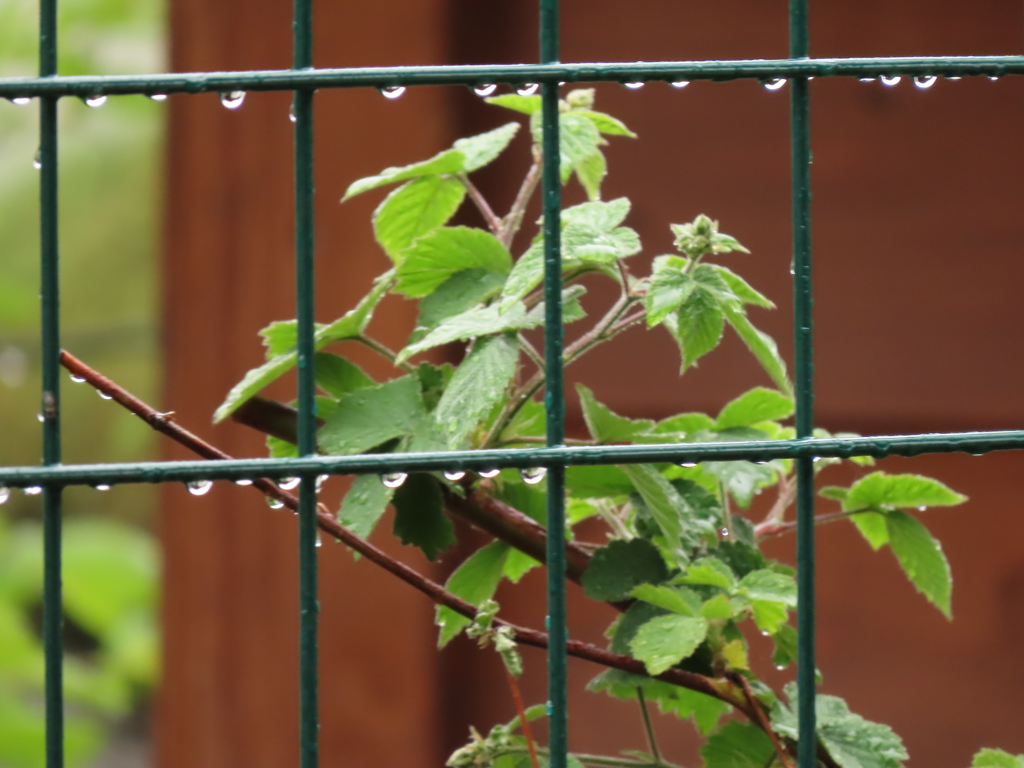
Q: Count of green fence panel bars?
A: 6